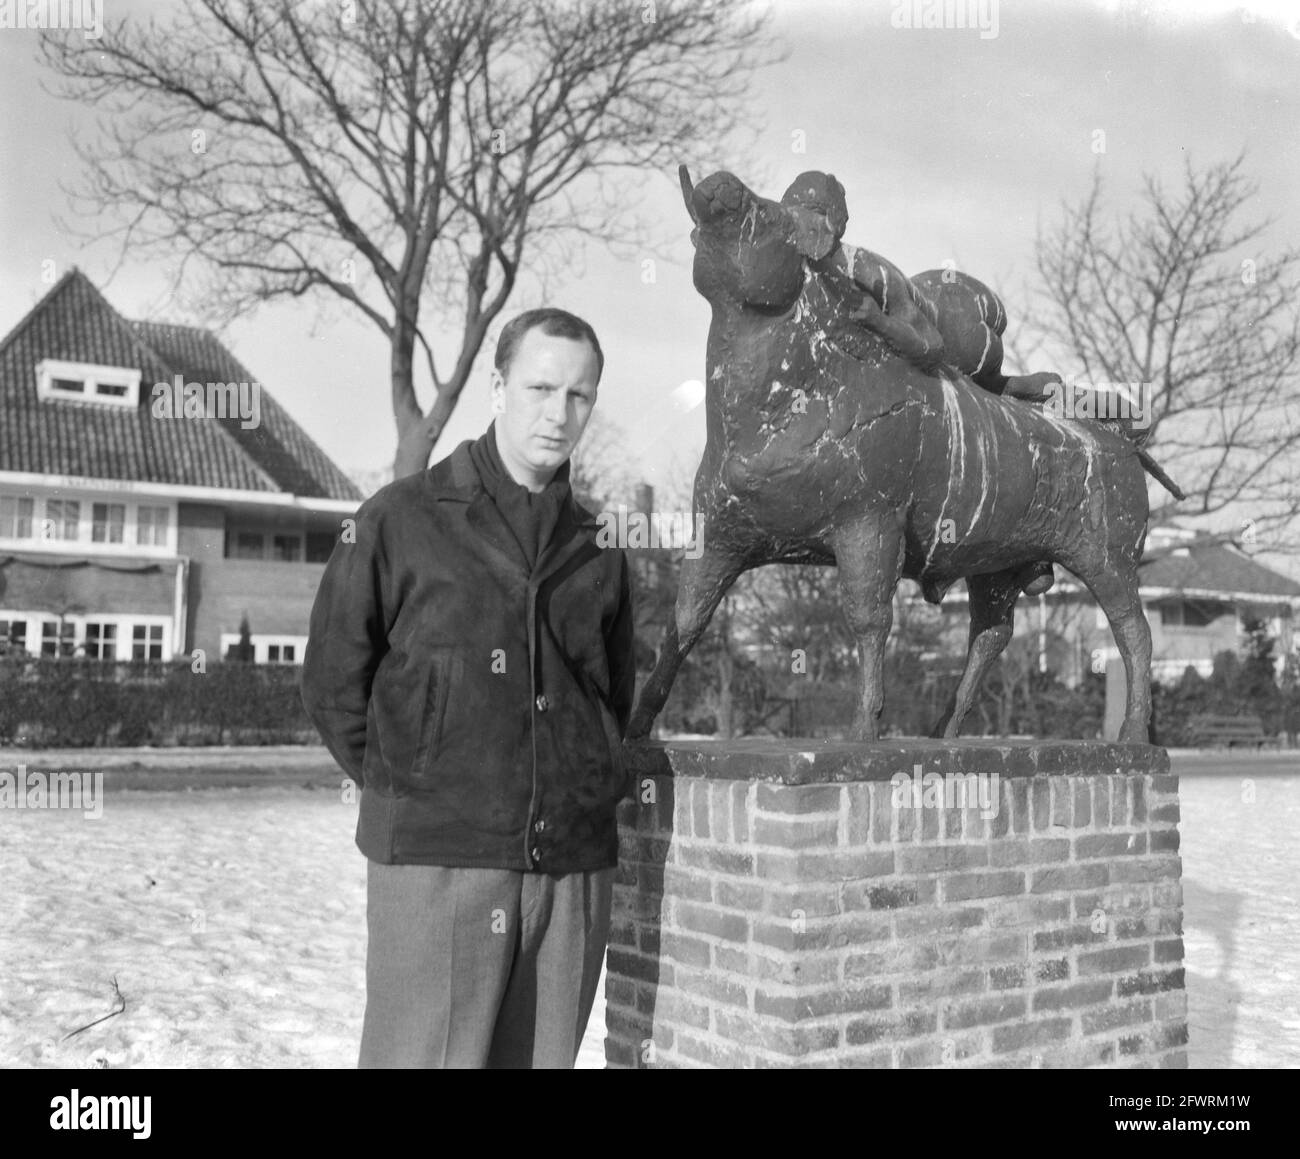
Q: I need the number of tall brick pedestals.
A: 1